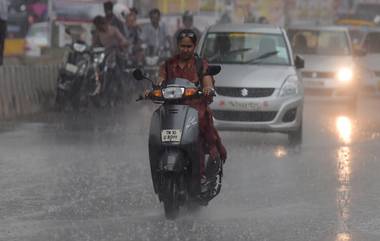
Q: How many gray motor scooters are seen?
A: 1